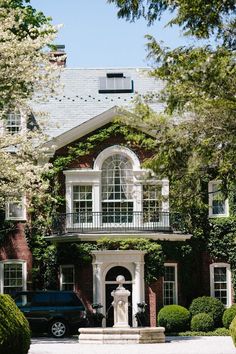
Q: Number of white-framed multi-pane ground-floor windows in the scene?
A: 4